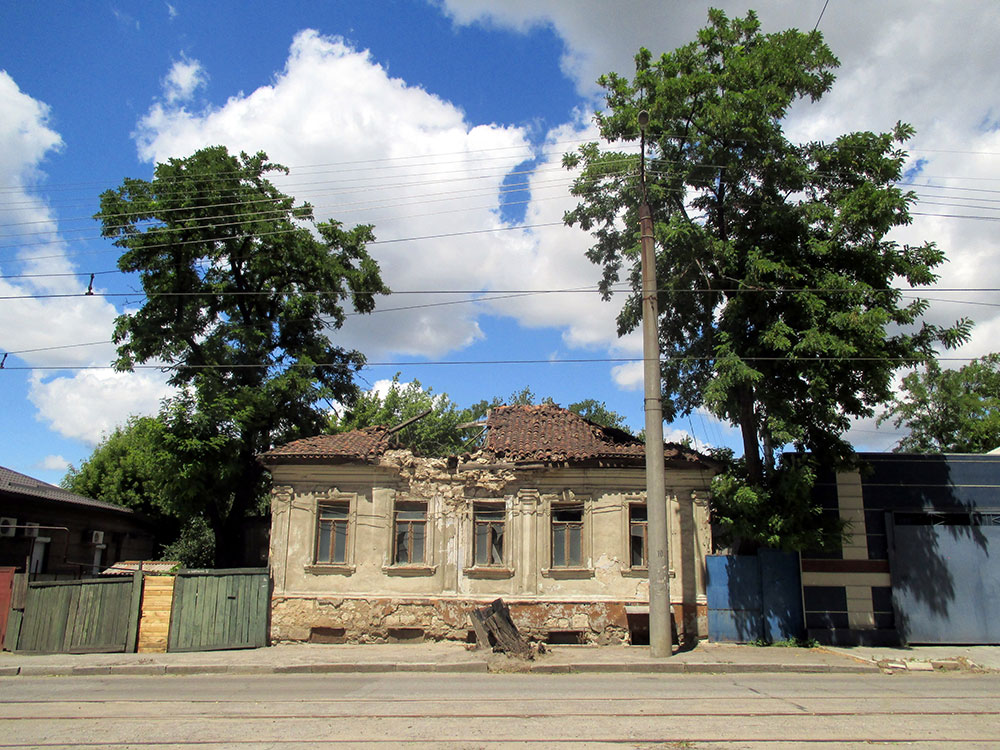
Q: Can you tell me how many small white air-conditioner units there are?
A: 3